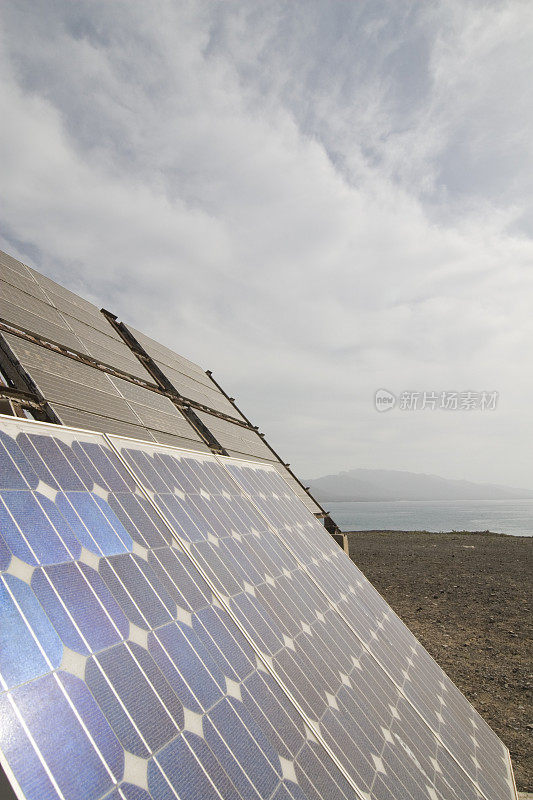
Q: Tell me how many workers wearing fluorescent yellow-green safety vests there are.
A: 0